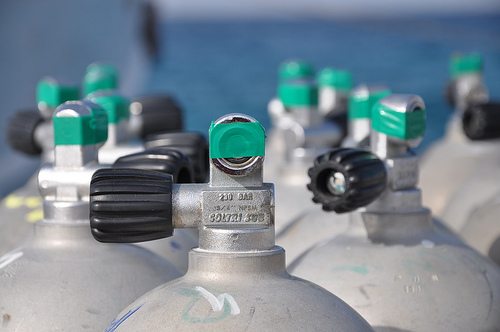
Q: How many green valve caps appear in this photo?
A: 11